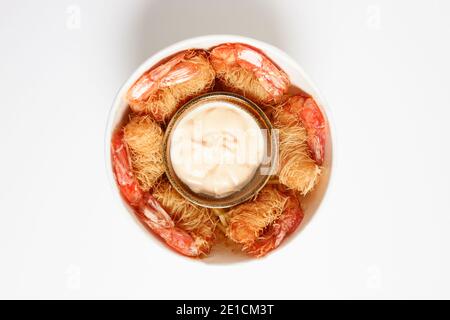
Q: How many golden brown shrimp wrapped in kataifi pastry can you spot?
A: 6